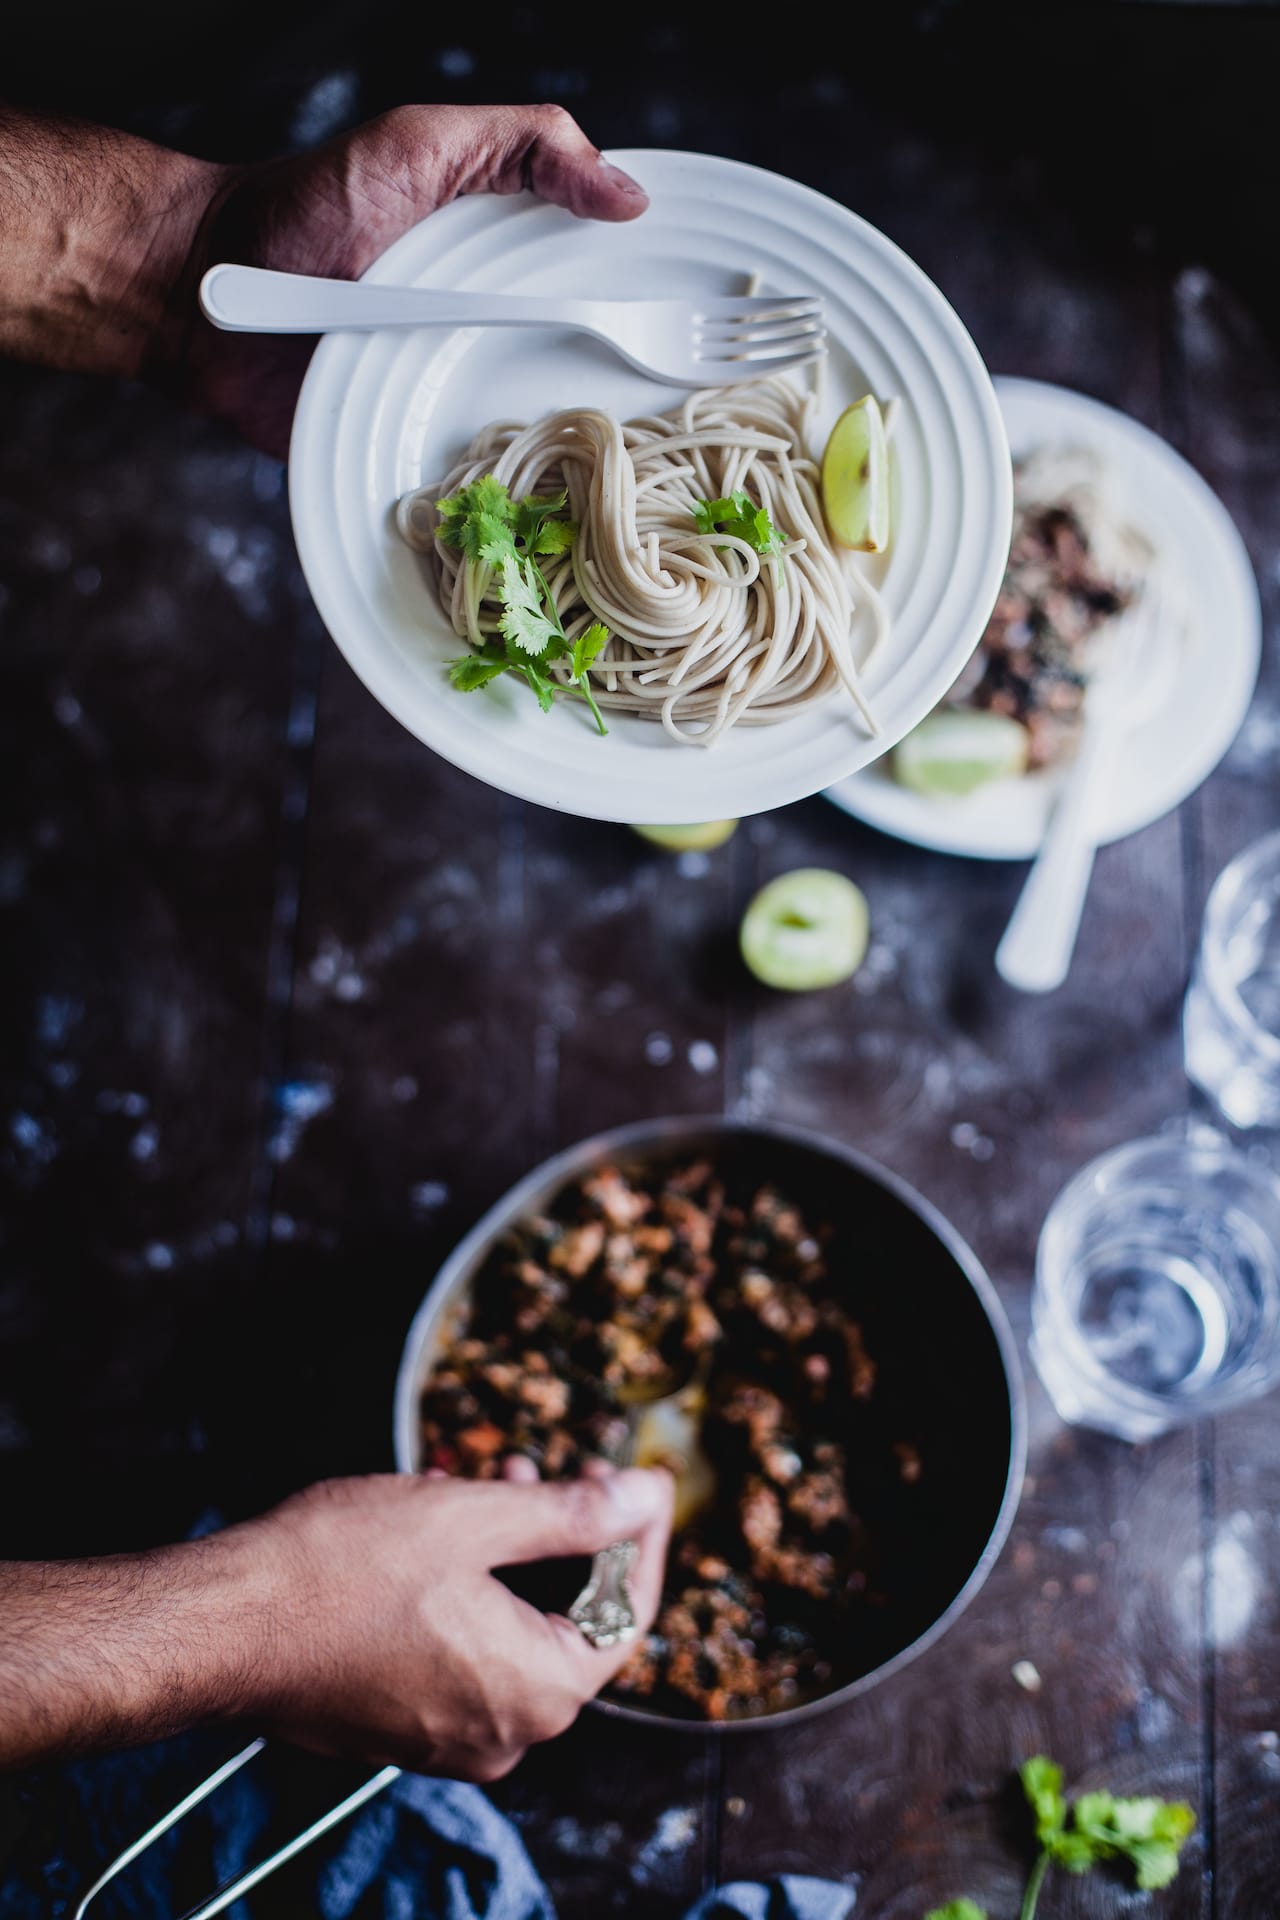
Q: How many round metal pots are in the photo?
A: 1